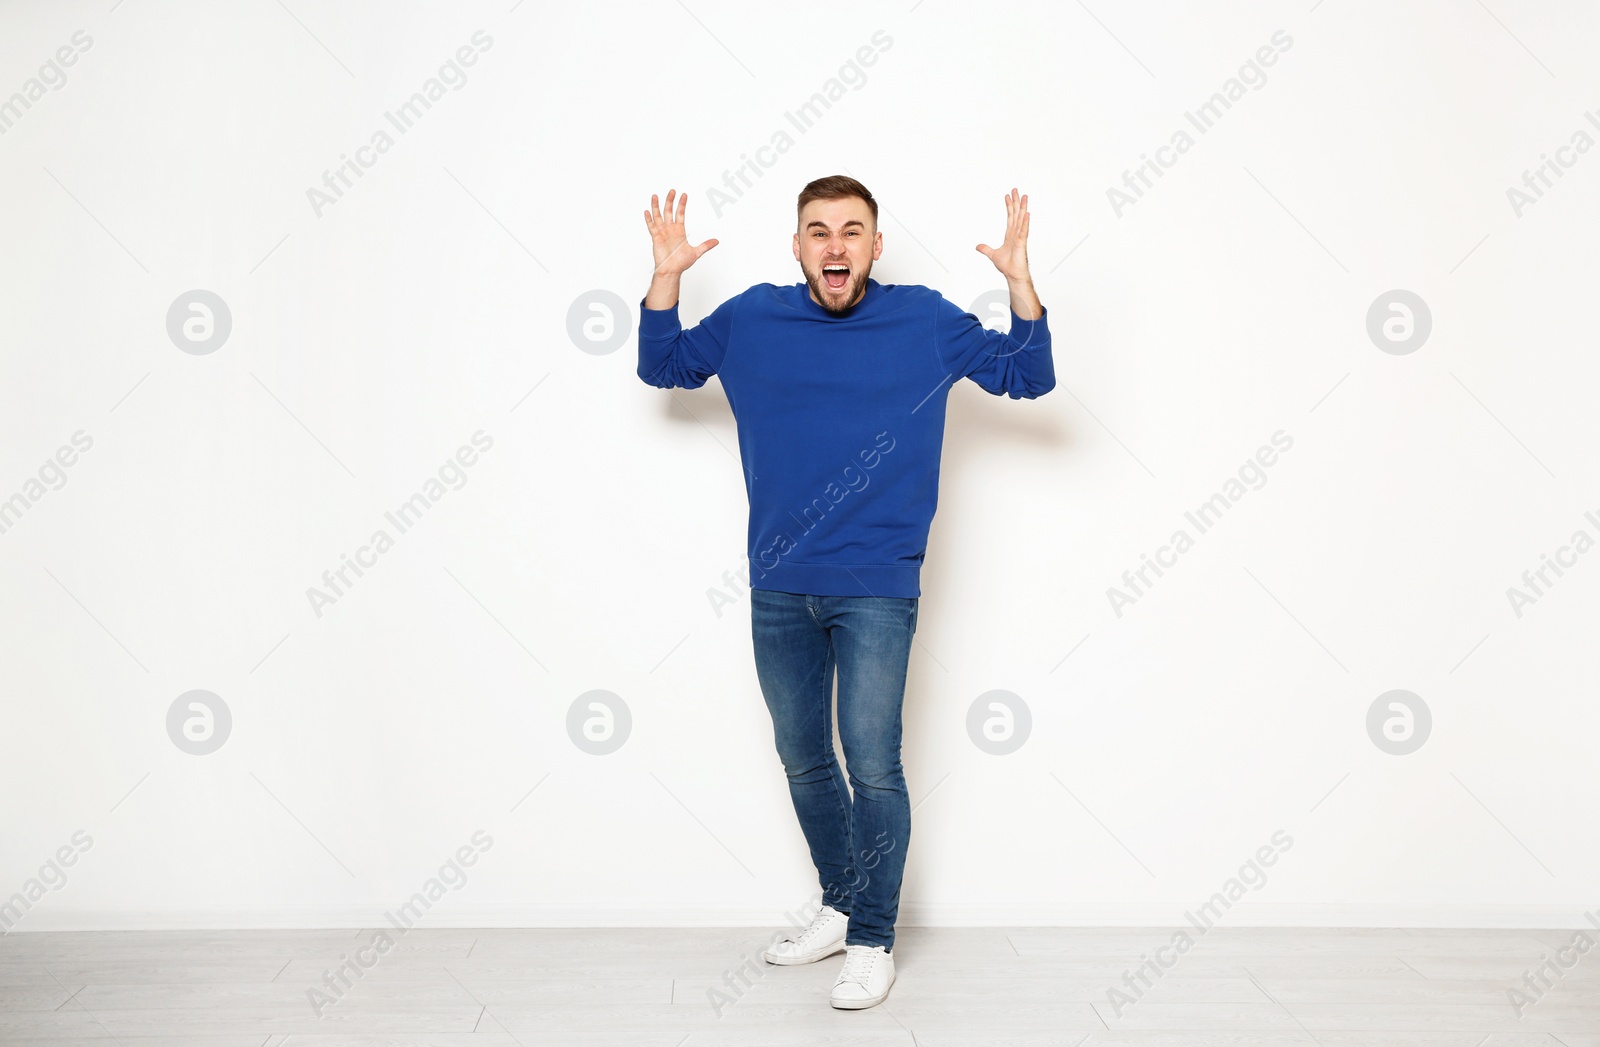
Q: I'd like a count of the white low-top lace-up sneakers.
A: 2